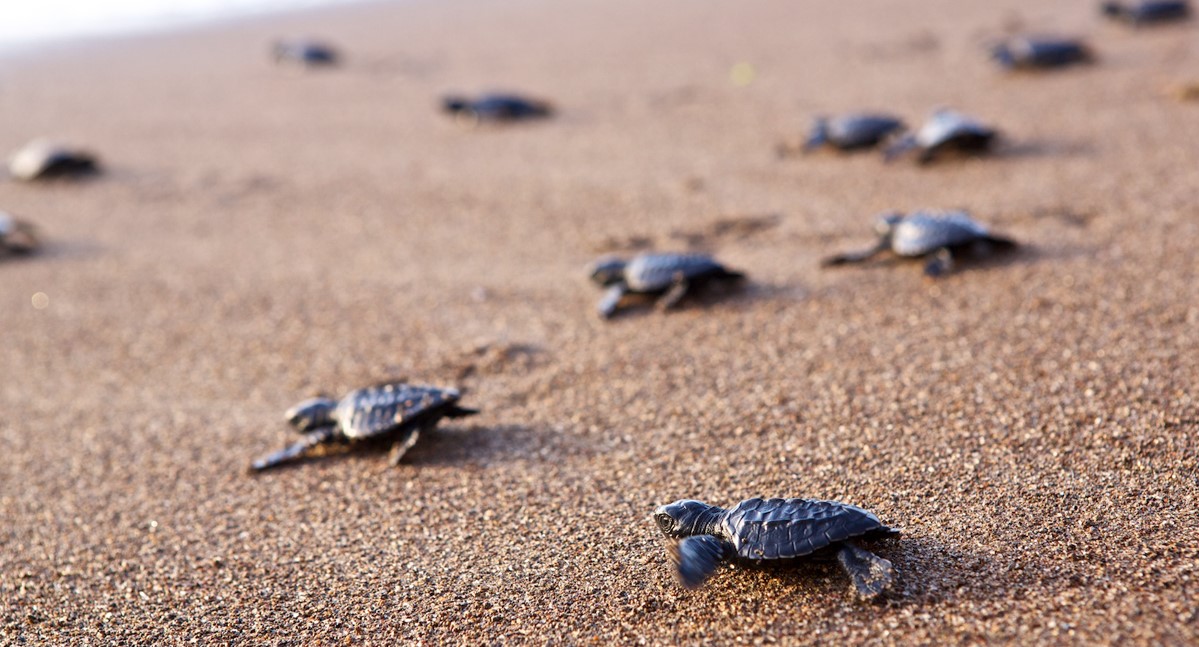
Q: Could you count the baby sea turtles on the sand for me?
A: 12